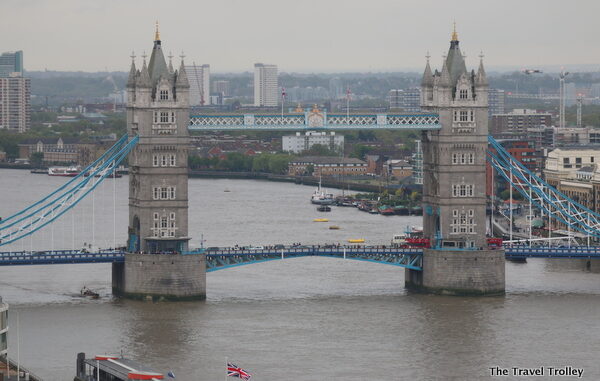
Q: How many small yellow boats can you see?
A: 3